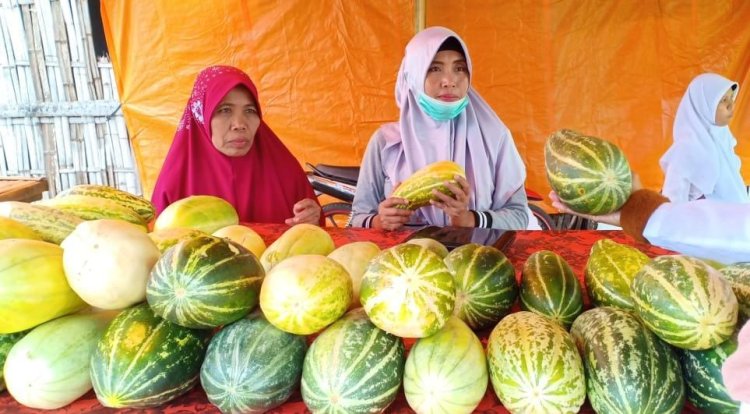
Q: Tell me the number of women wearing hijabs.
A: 3